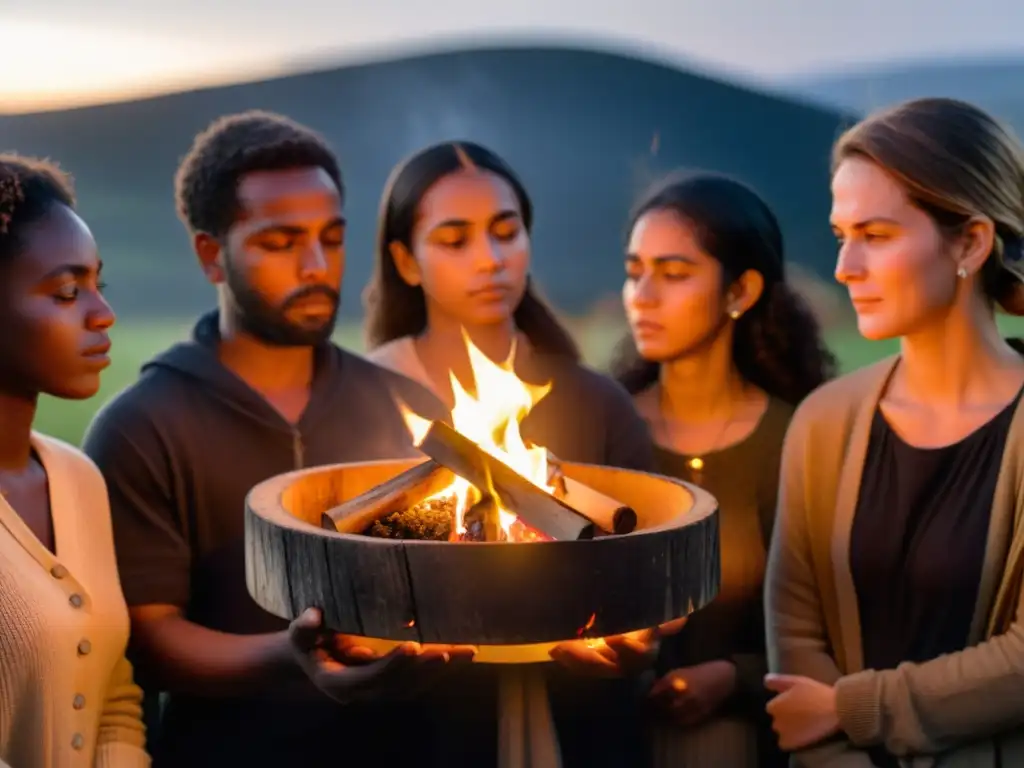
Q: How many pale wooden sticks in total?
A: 3